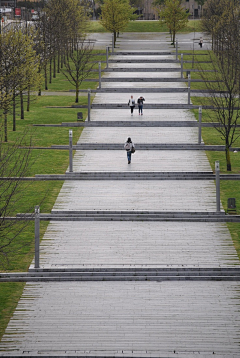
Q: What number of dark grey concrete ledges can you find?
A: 11